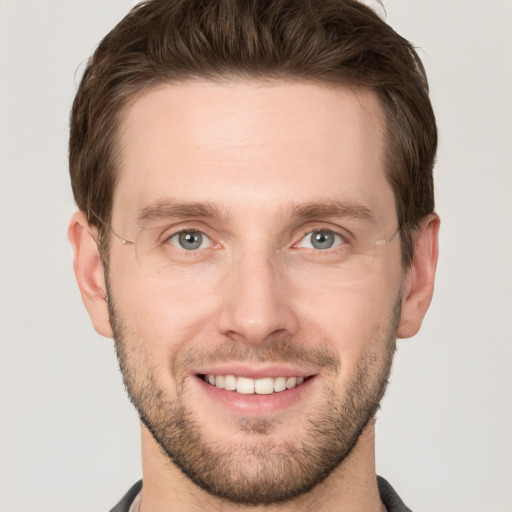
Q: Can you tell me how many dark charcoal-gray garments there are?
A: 1